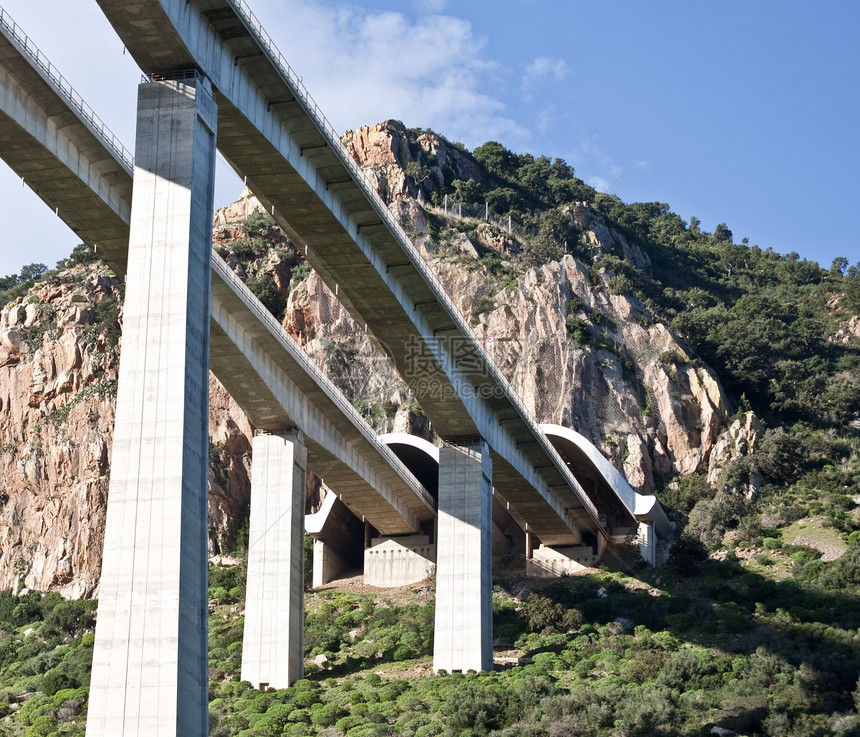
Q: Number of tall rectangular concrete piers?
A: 3